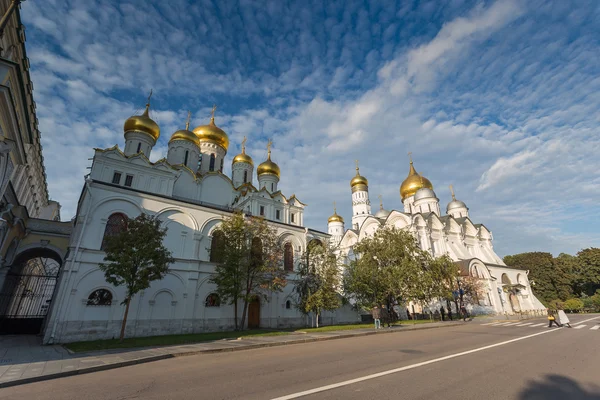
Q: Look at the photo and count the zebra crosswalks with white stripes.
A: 1